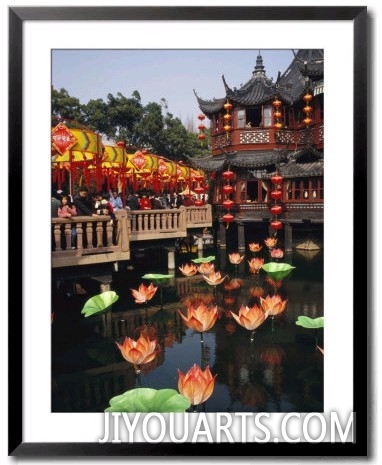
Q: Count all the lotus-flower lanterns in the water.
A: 14